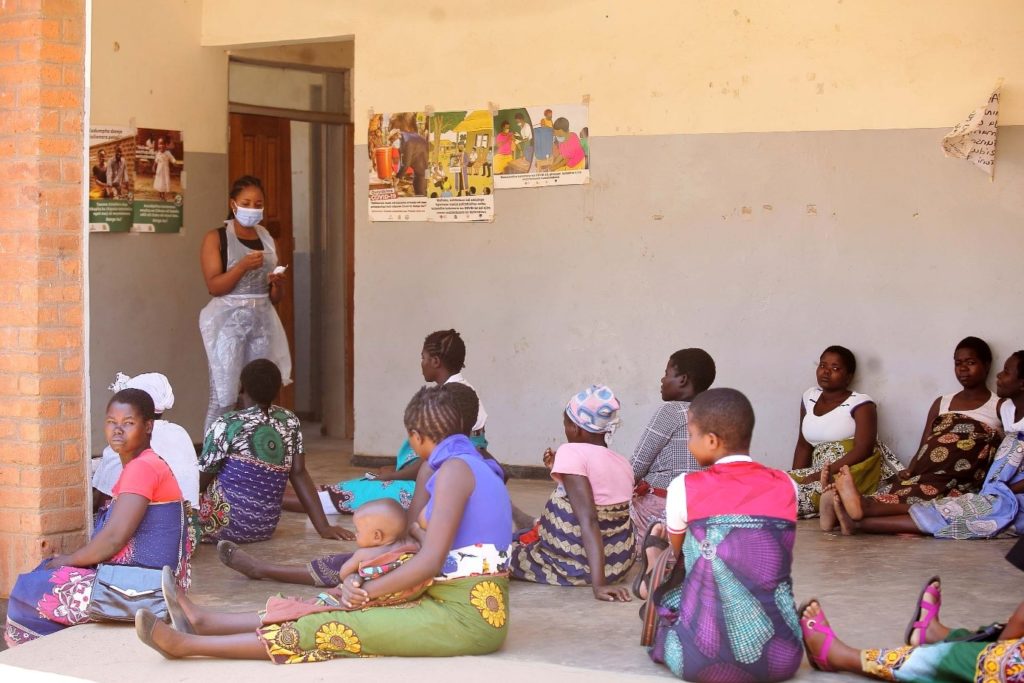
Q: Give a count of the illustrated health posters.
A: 5